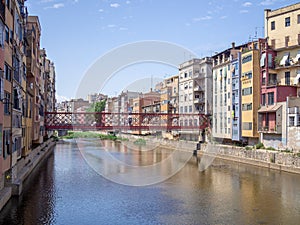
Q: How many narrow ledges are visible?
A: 2